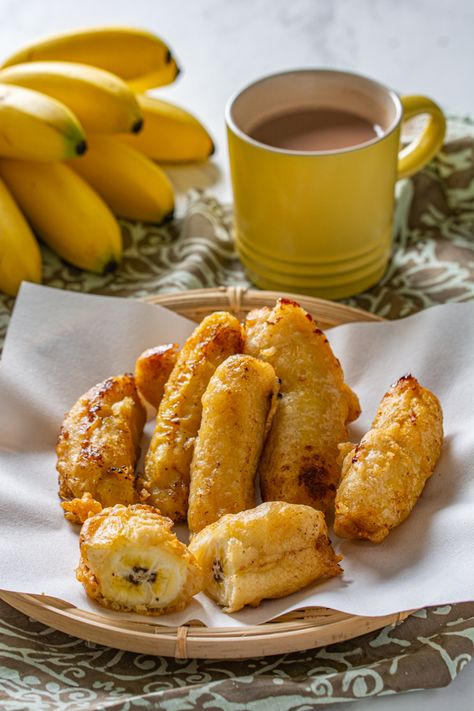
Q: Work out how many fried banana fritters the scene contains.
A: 8